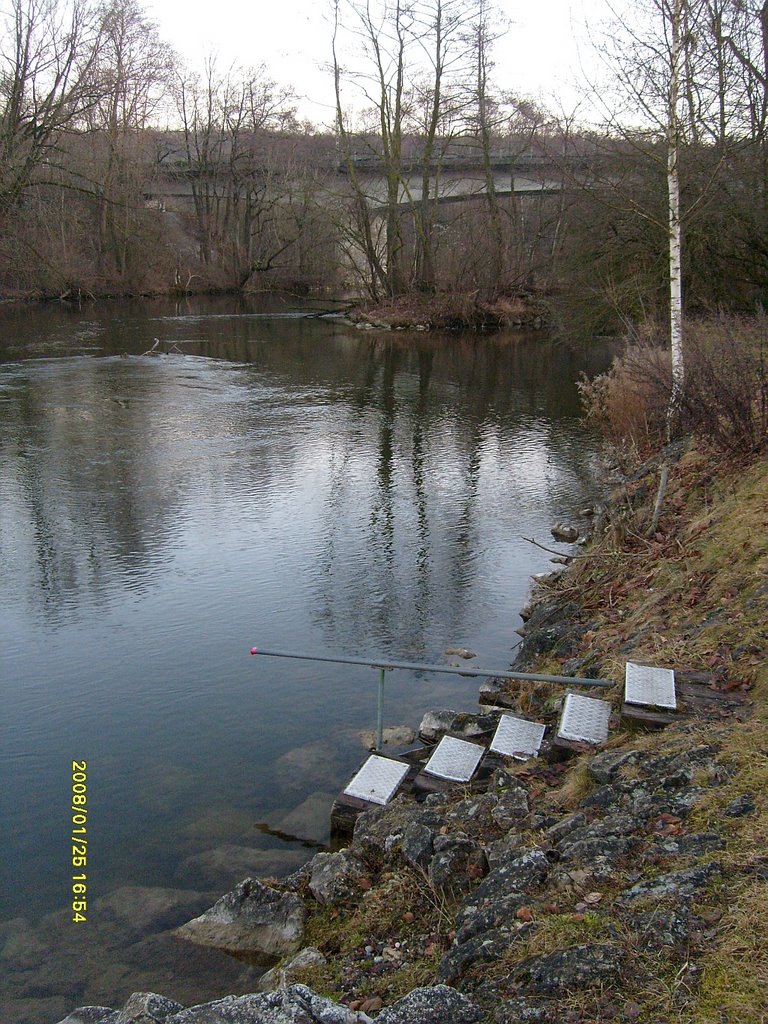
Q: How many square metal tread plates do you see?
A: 5